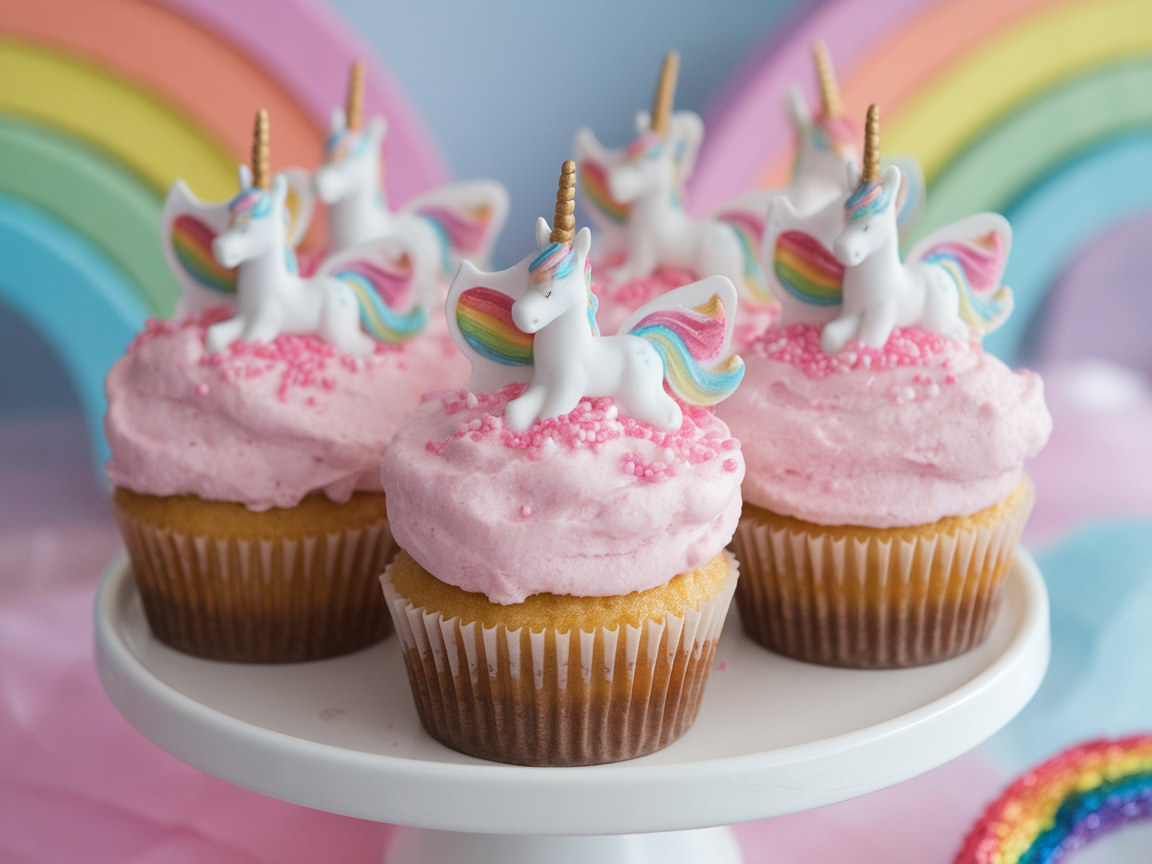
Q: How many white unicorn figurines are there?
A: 6